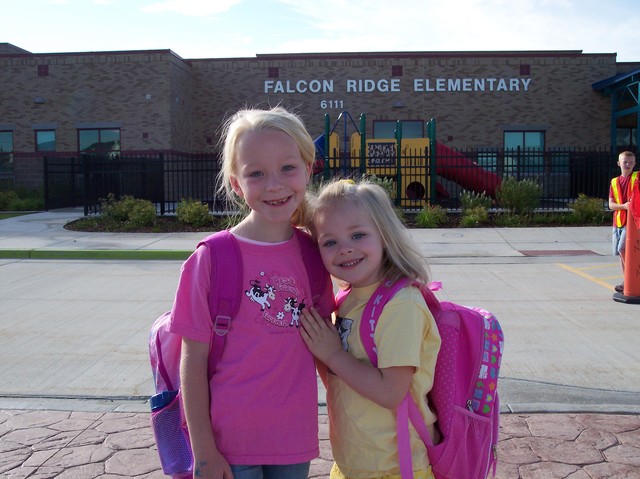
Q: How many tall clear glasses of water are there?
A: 0